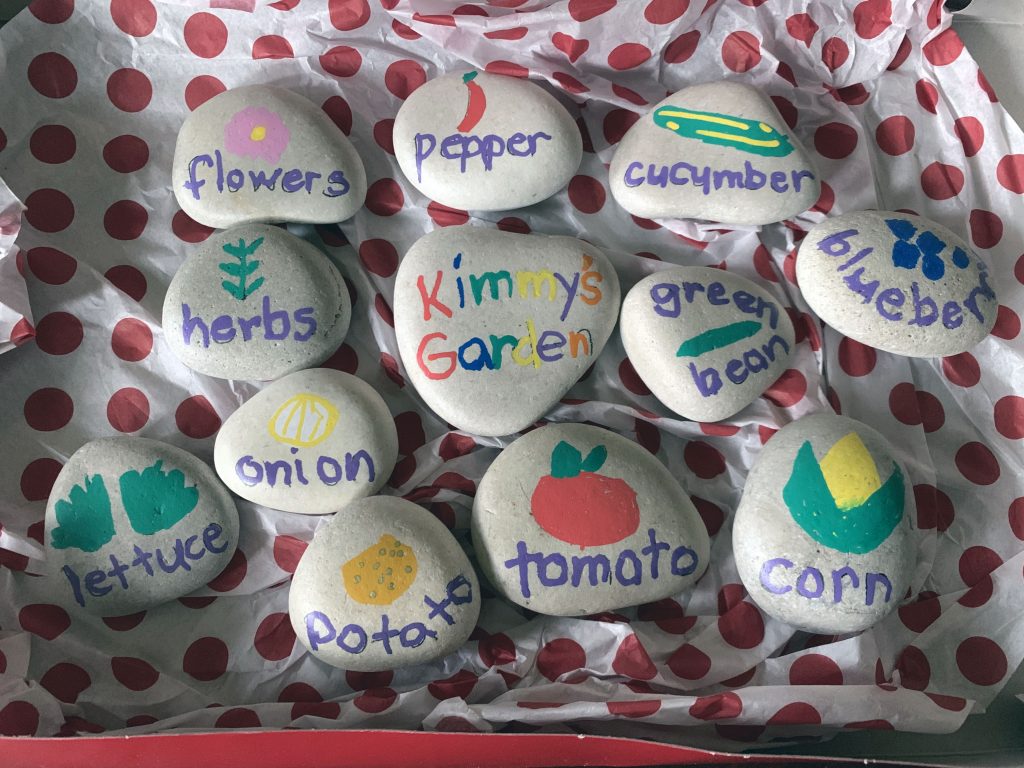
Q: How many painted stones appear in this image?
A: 12